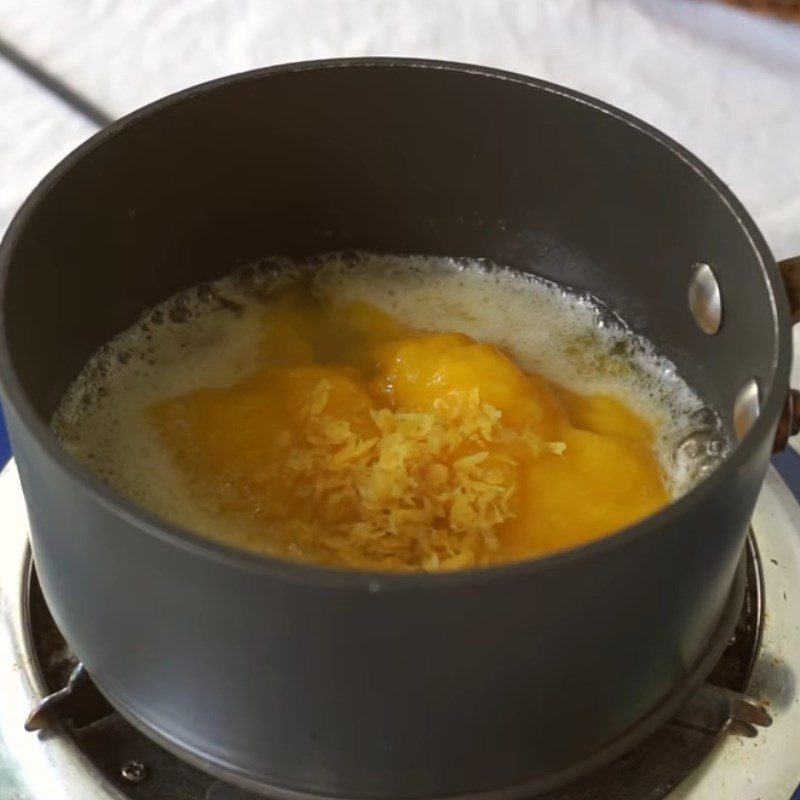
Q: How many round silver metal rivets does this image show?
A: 2